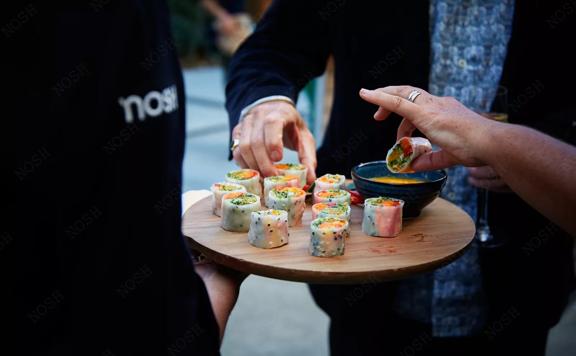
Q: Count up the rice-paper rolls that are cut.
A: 13